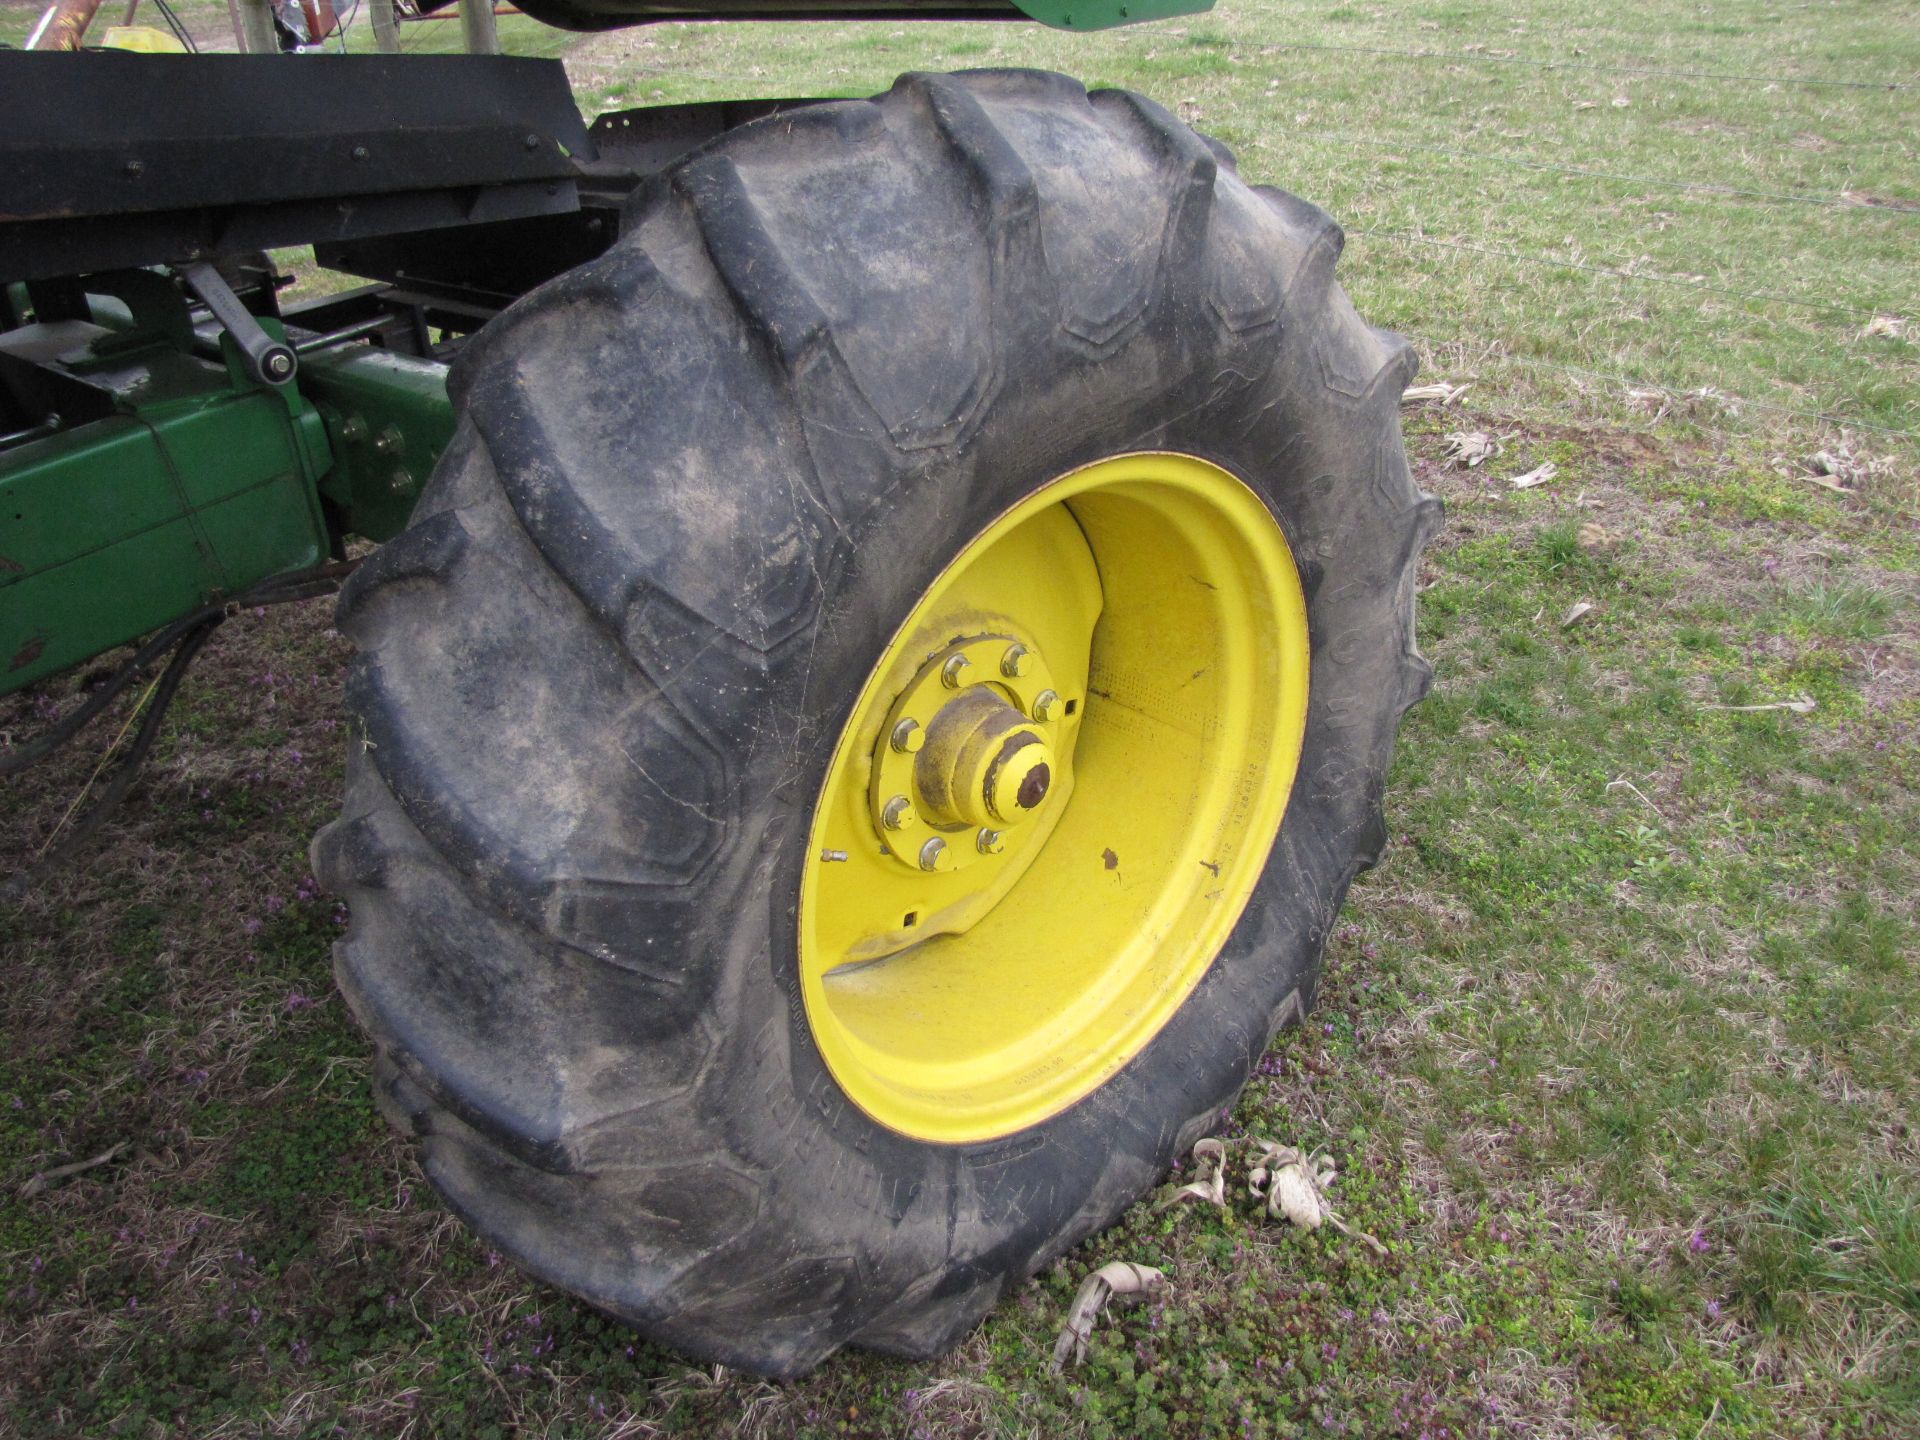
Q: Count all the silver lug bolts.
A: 7